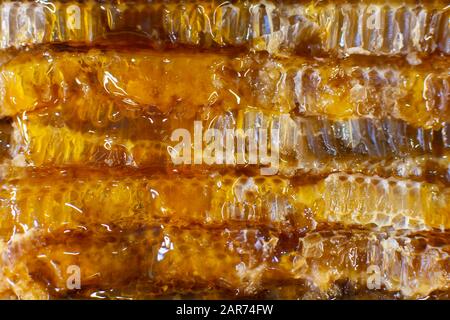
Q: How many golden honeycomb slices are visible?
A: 5